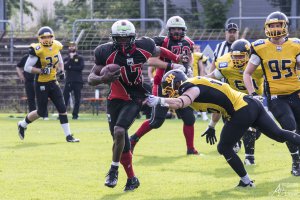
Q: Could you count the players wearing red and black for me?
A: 2